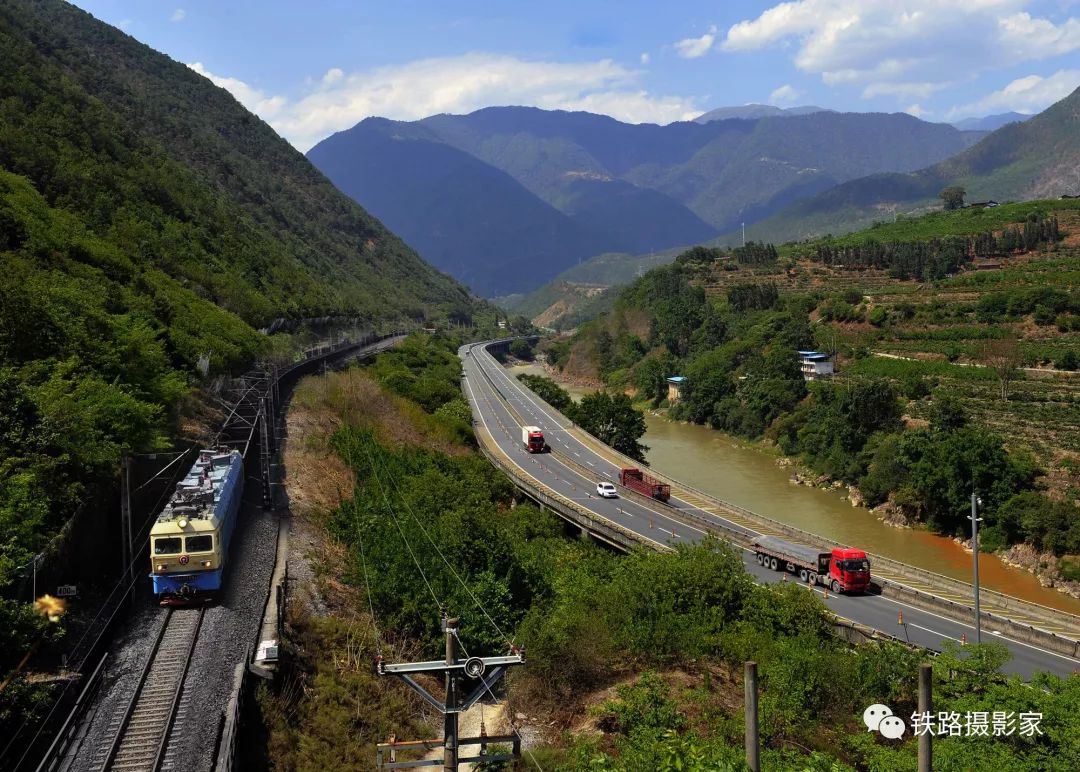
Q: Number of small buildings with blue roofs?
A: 2